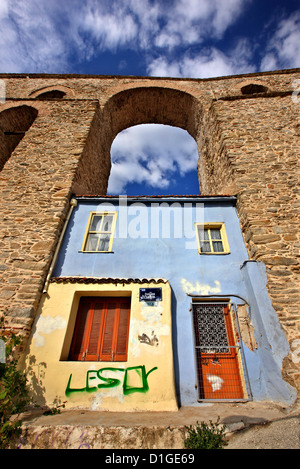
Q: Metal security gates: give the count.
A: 1